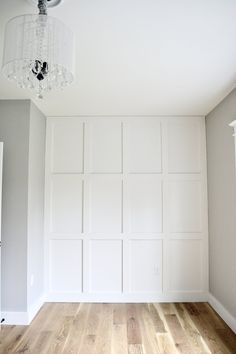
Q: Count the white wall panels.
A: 12